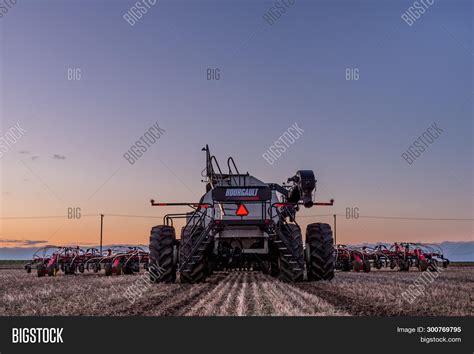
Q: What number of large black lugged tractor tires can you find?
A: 4